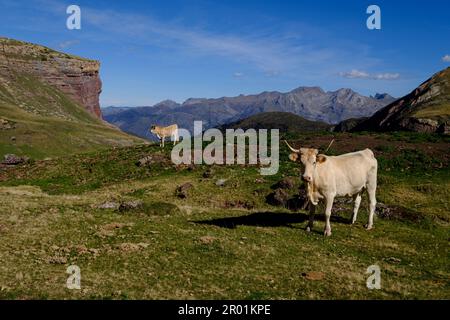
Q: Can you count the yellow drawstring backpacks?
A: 0